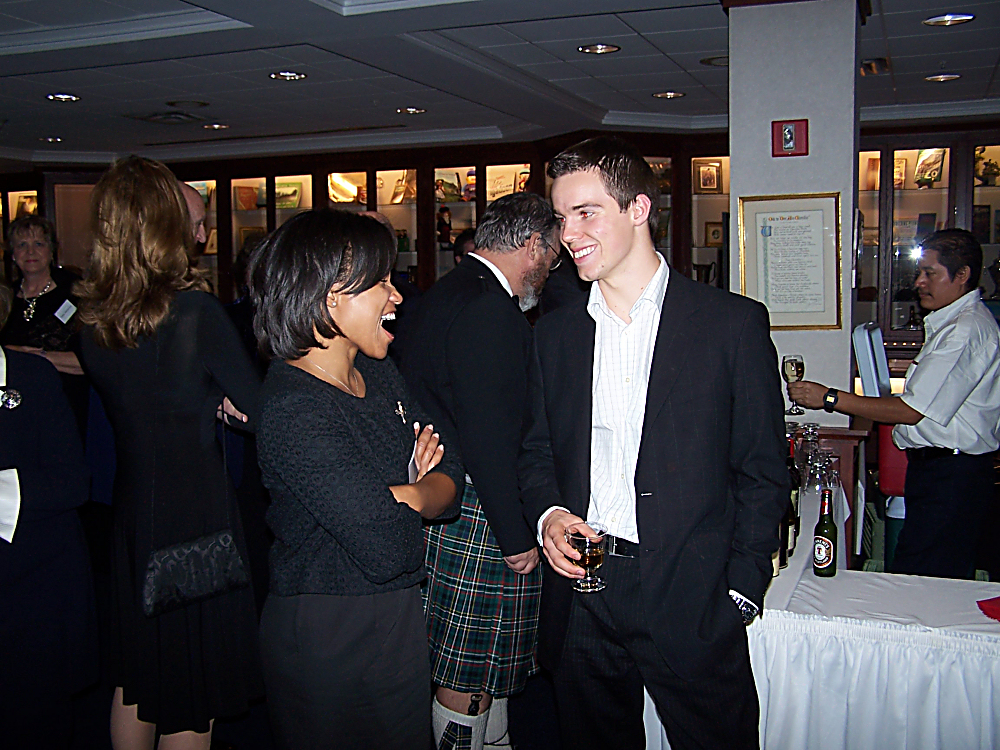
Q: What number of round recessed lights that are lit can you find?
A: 9